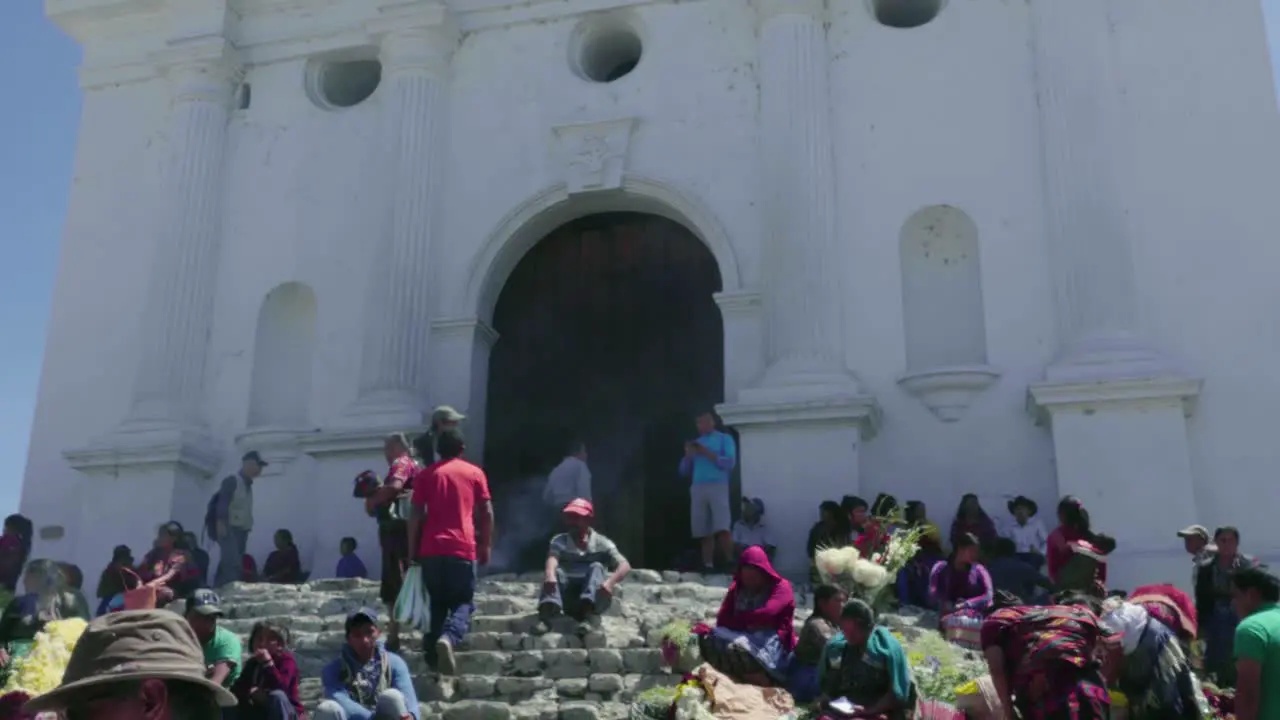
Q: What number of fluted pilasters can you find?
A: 4